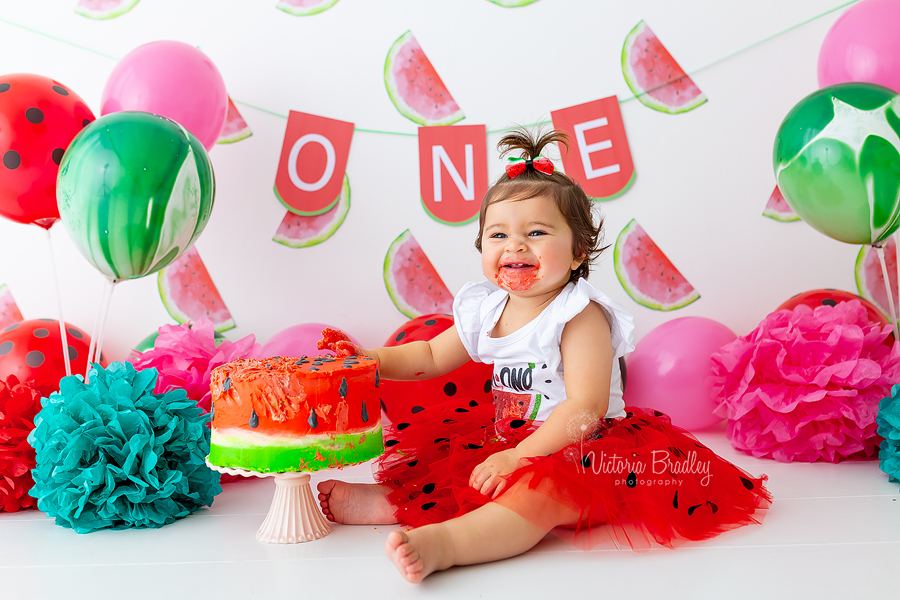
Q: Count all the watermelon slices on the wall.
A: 13